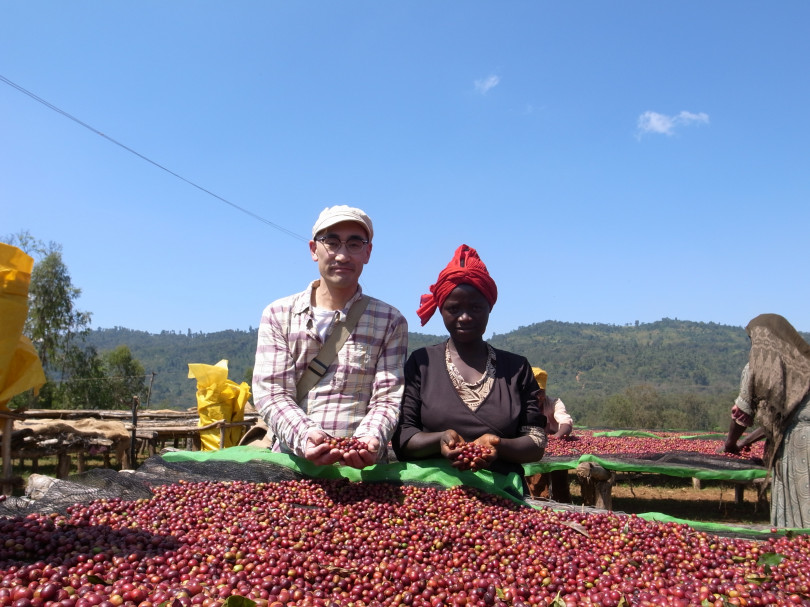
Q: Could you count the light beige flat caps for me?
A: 1